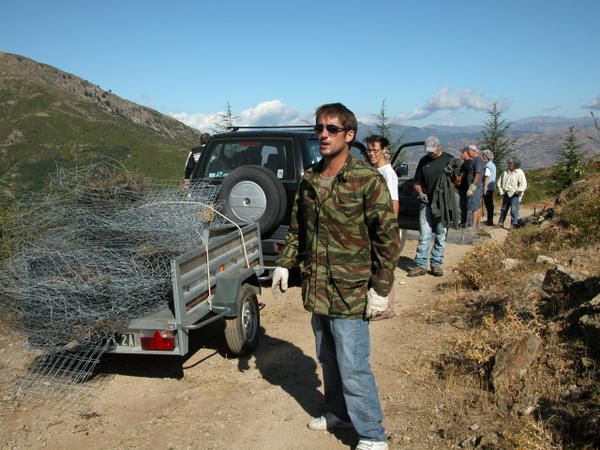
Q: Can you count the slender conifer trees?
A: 4